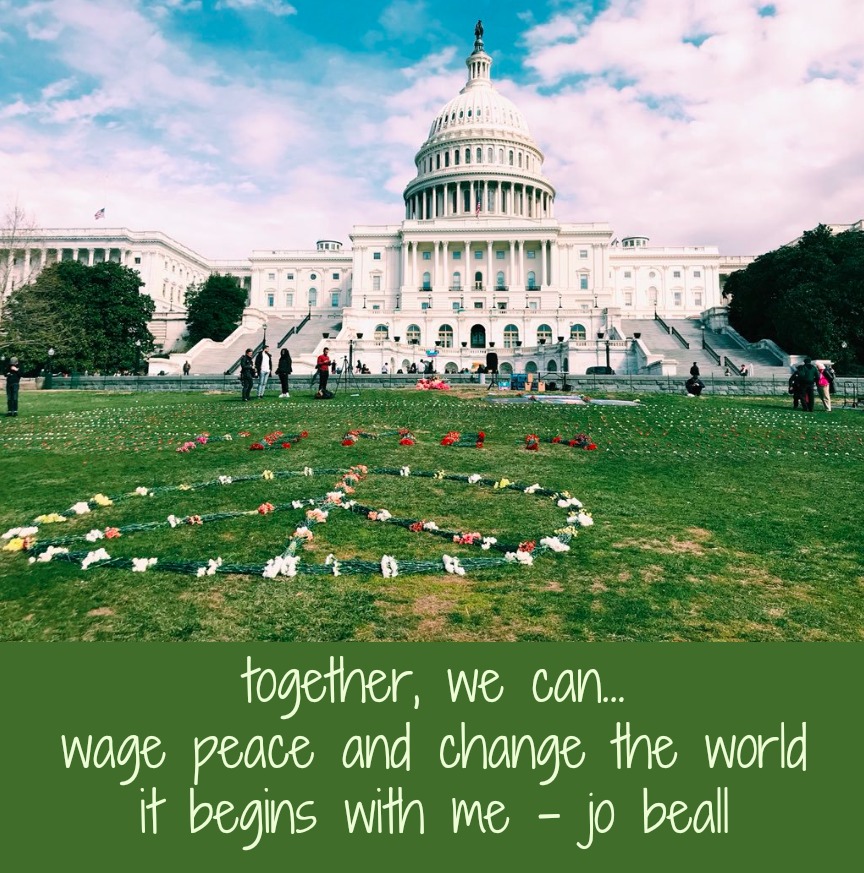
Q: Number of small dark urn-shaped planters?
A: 12